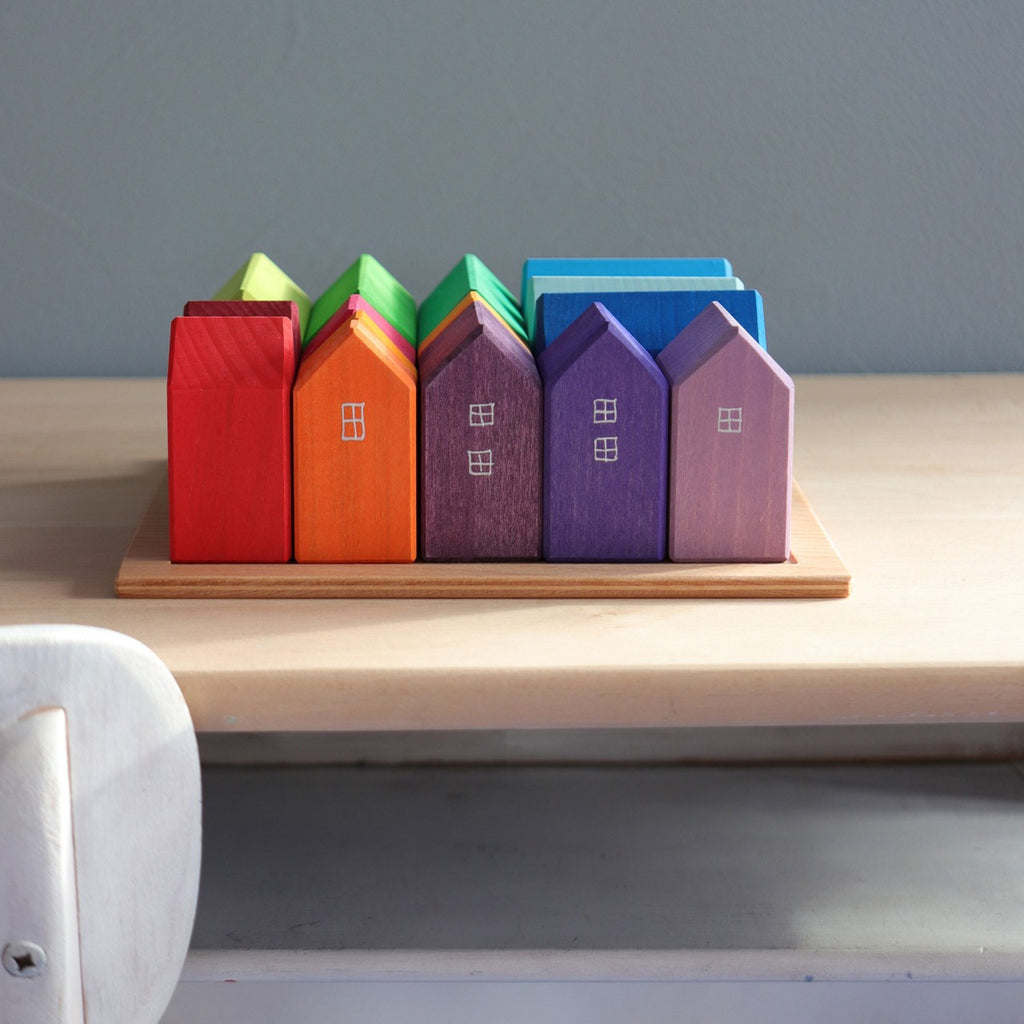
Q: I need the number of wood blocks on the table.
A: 15